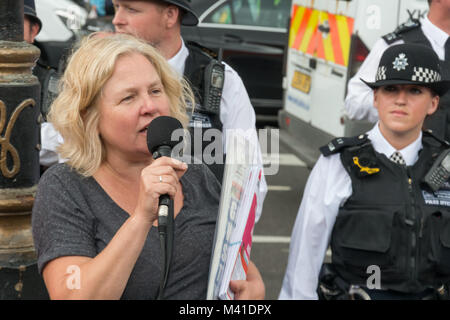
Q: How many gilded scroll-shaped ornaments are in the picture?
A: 1